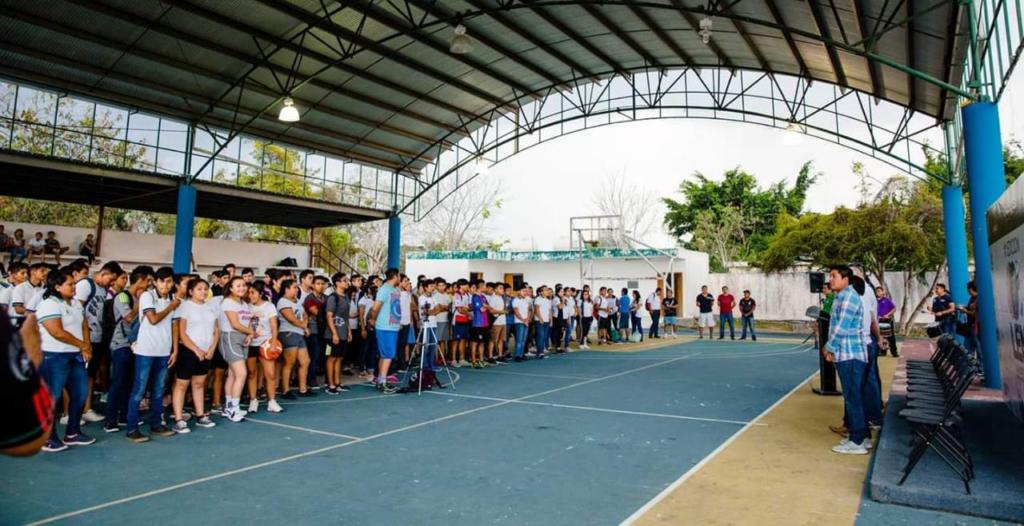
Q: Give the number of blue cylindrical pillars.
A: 4